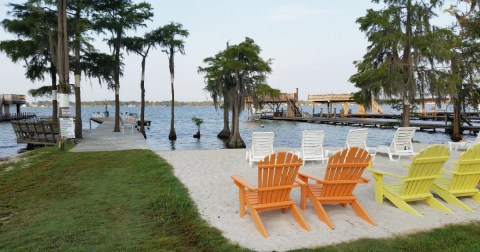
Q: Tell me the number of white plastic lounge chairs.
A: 5